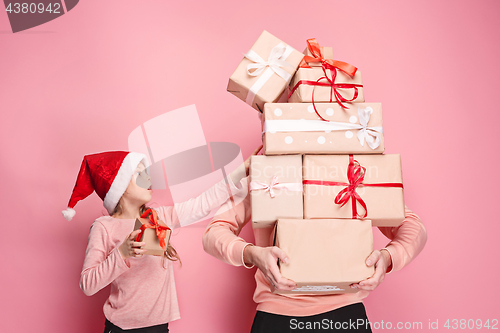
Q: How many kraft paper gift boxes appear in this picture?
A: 8